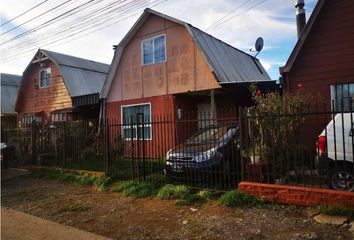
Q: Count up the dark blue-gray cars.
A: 1